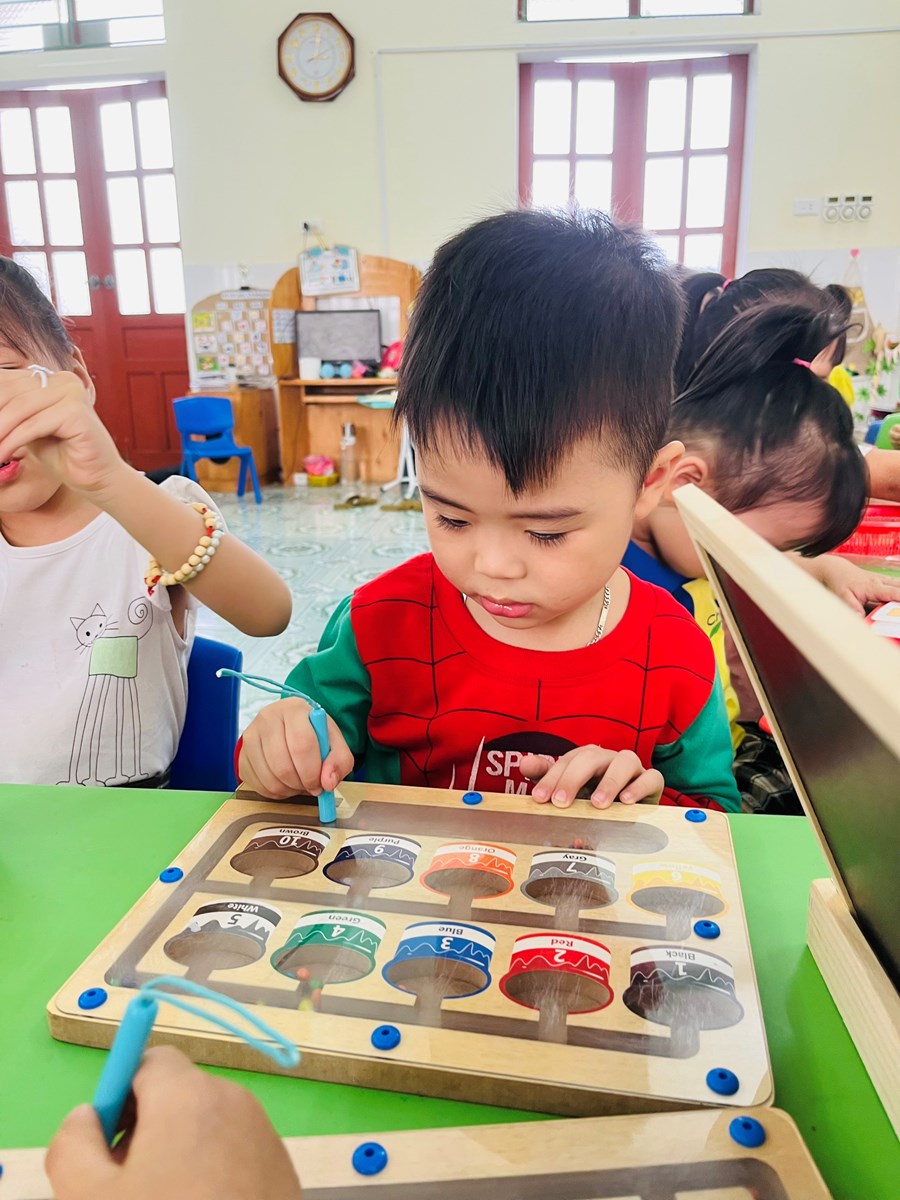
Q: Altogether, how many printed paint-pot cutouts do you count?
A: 10